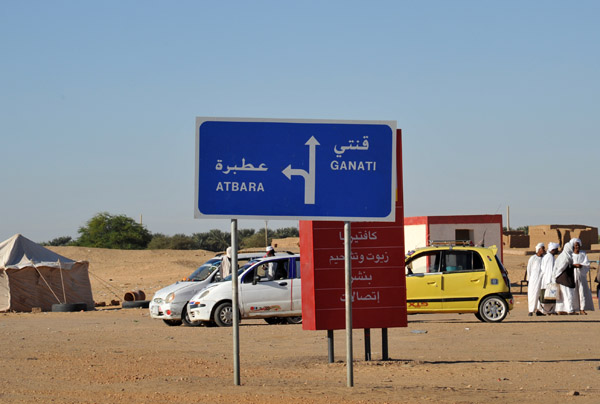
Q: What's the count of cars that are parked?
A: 3